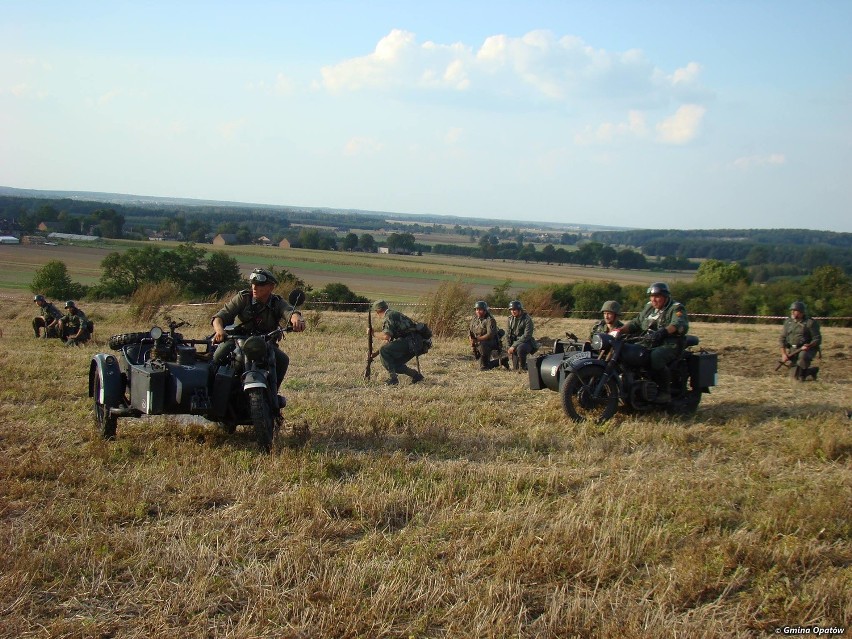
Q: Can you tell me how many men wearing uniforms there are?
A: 9